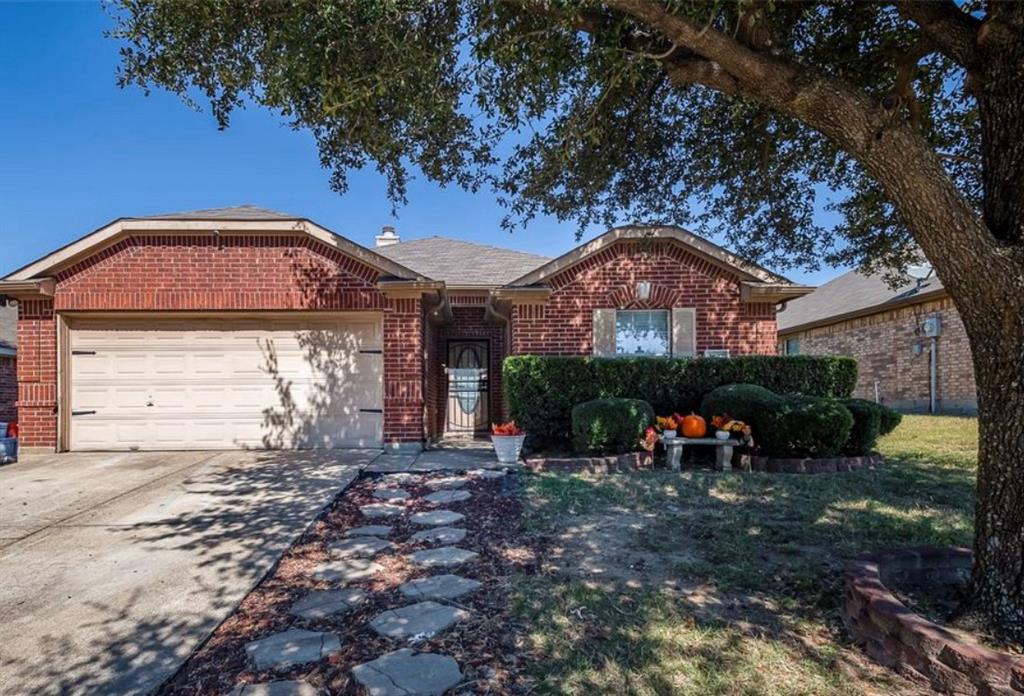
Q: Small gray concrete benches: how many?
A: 1